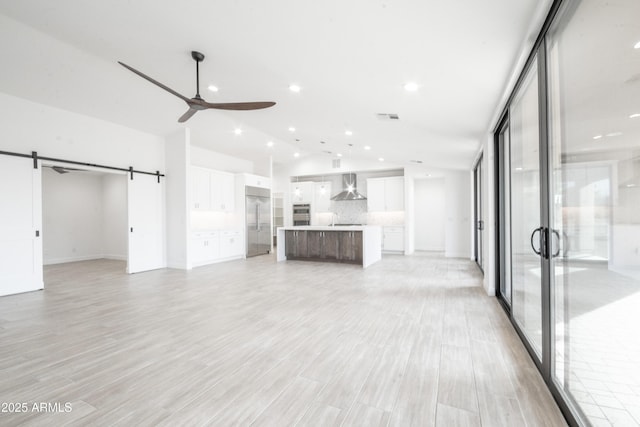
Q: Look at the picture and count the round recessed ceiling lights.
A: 11